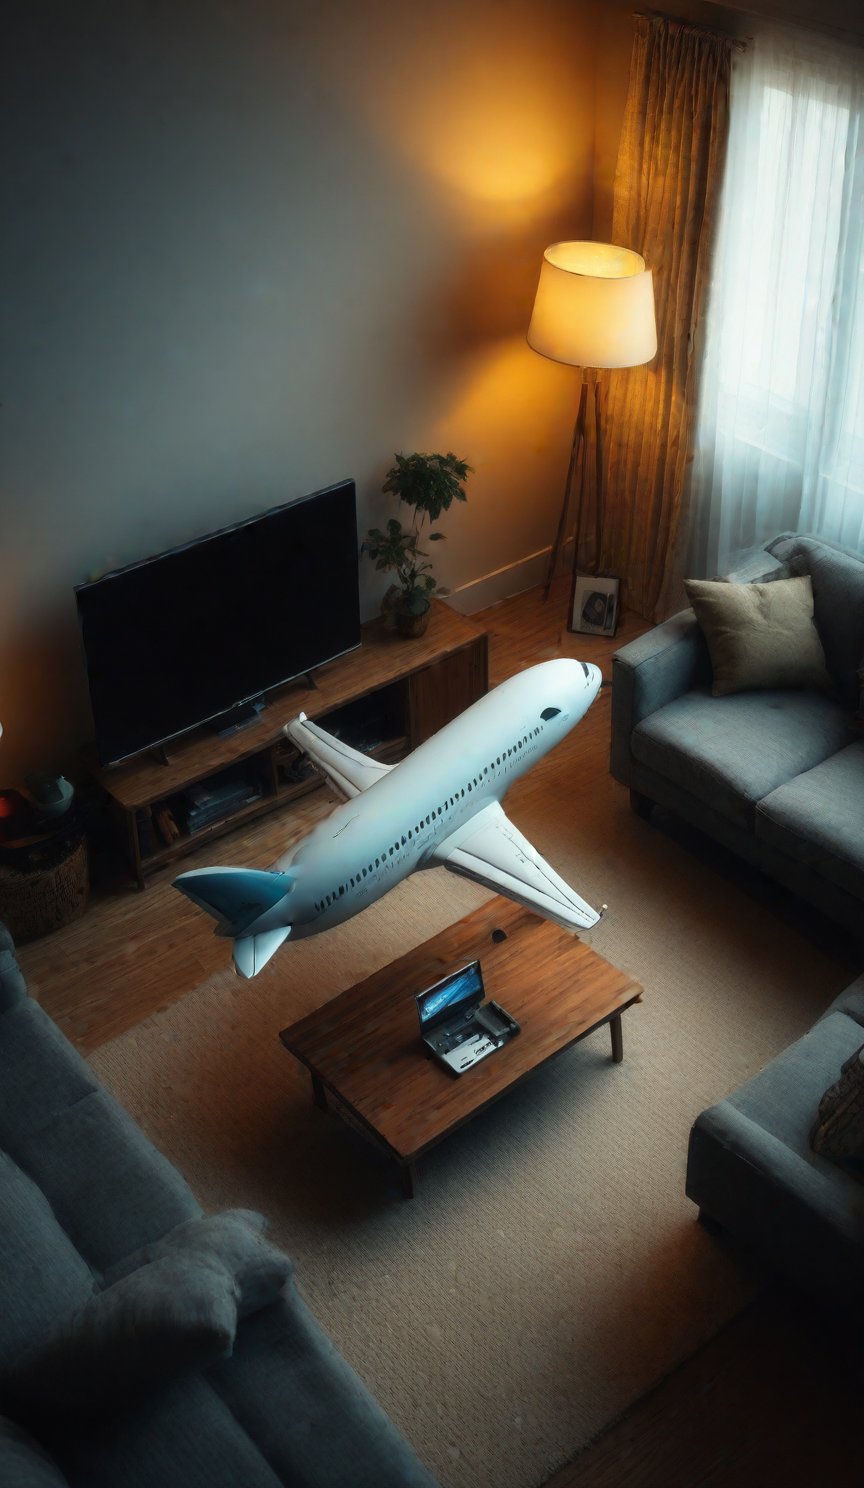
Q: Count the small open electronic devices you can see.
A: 1